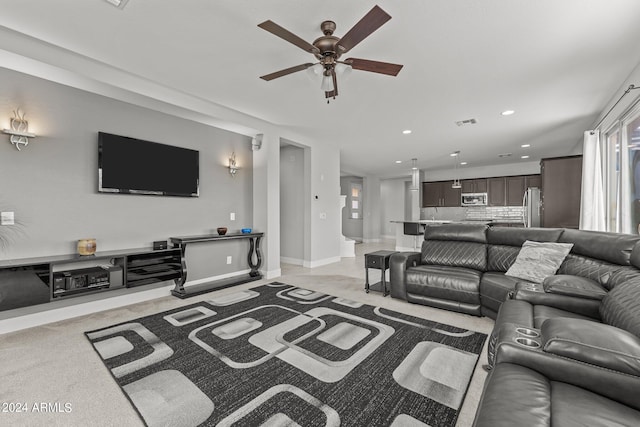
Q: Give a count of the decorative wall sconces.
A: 2